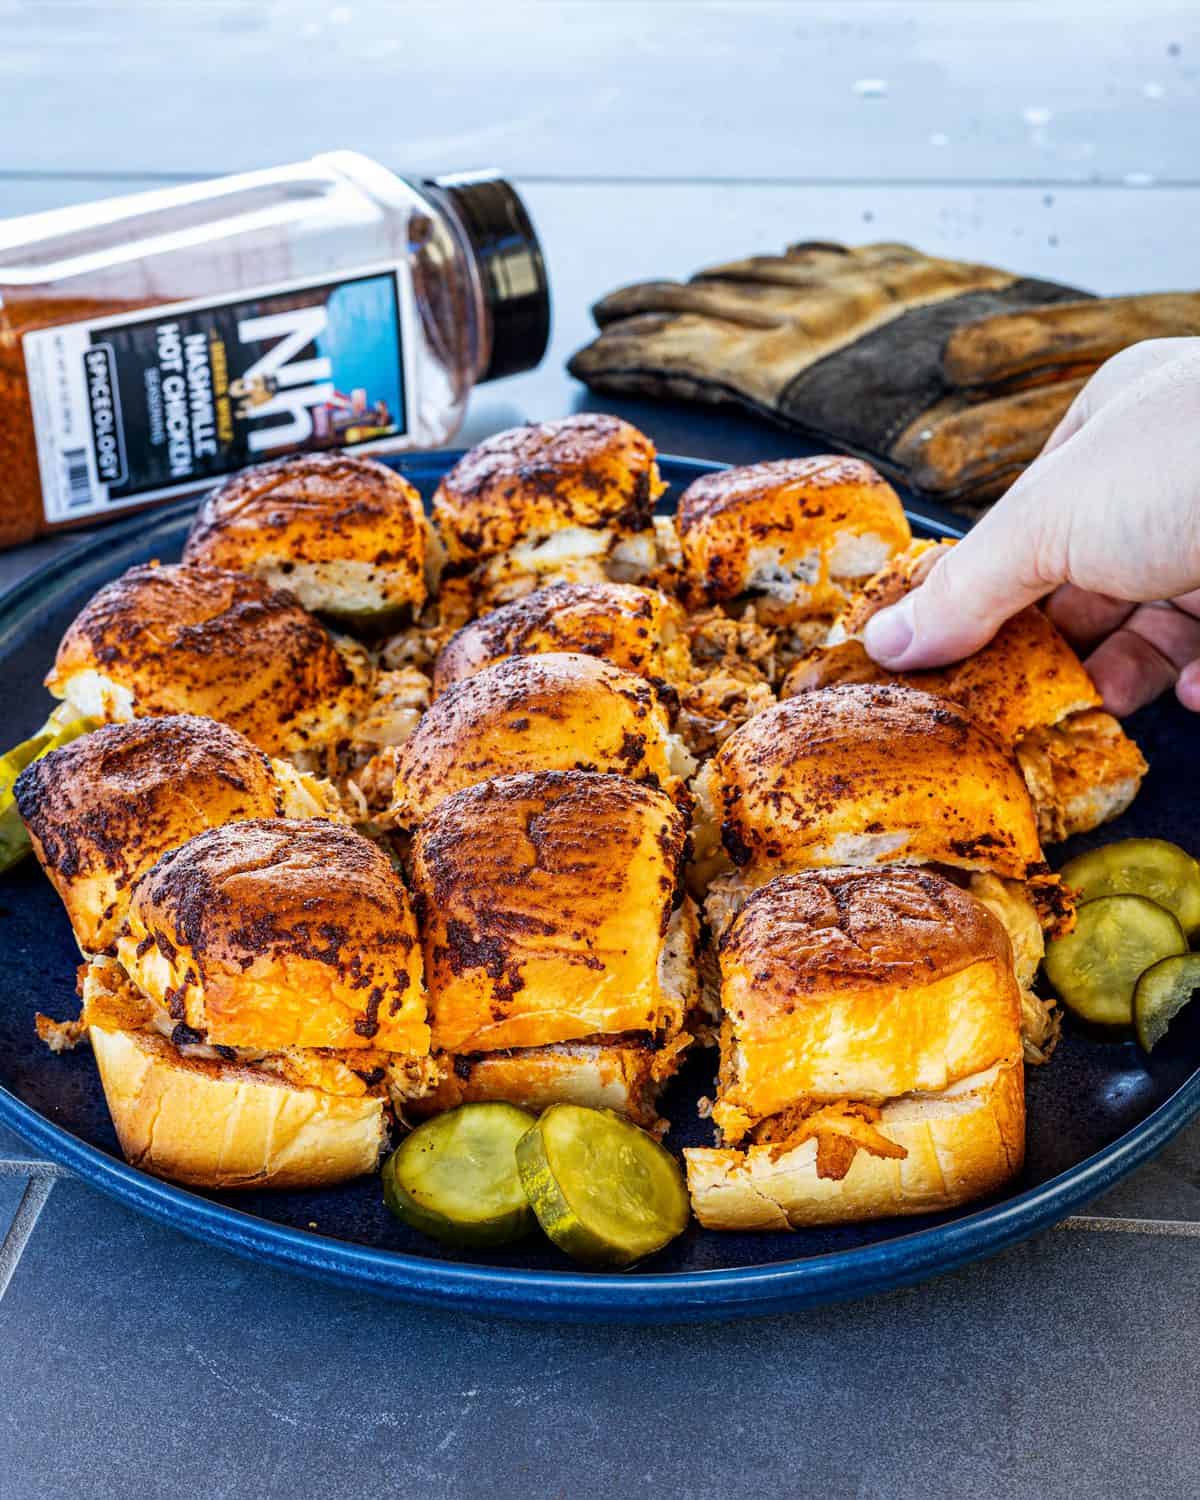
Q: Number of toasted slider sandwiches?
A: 12